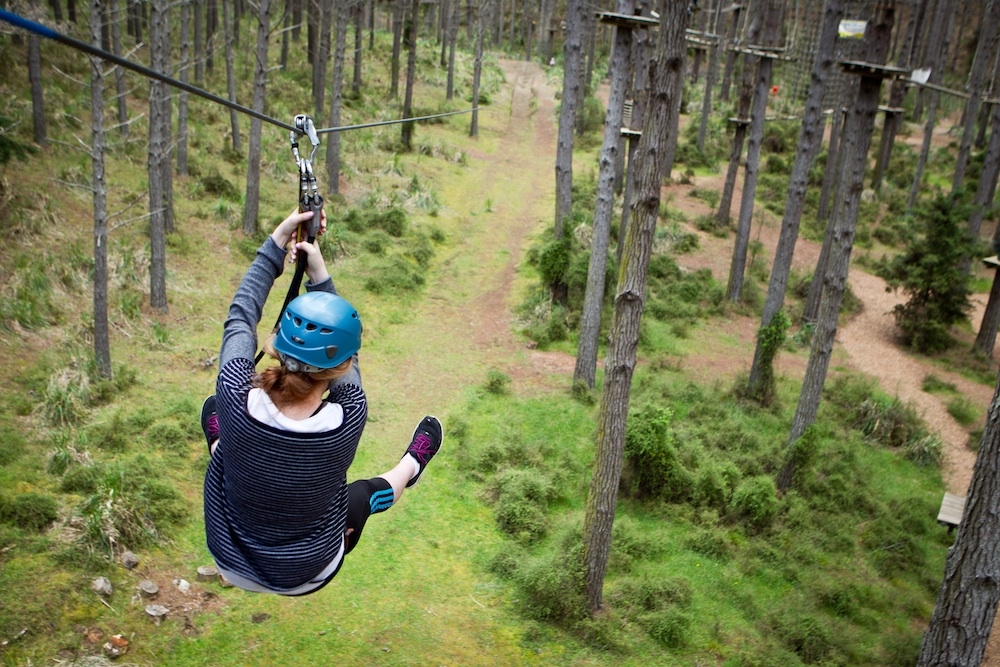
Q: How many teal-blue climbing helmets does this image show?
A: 1